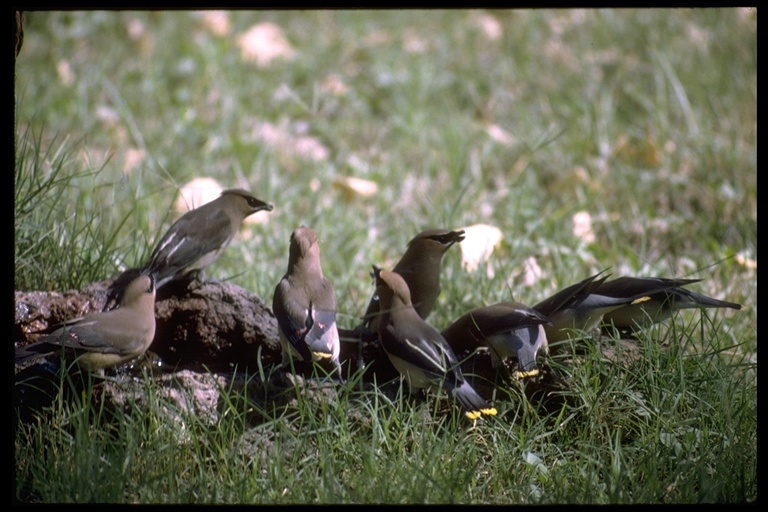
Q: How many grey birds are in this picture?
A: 8